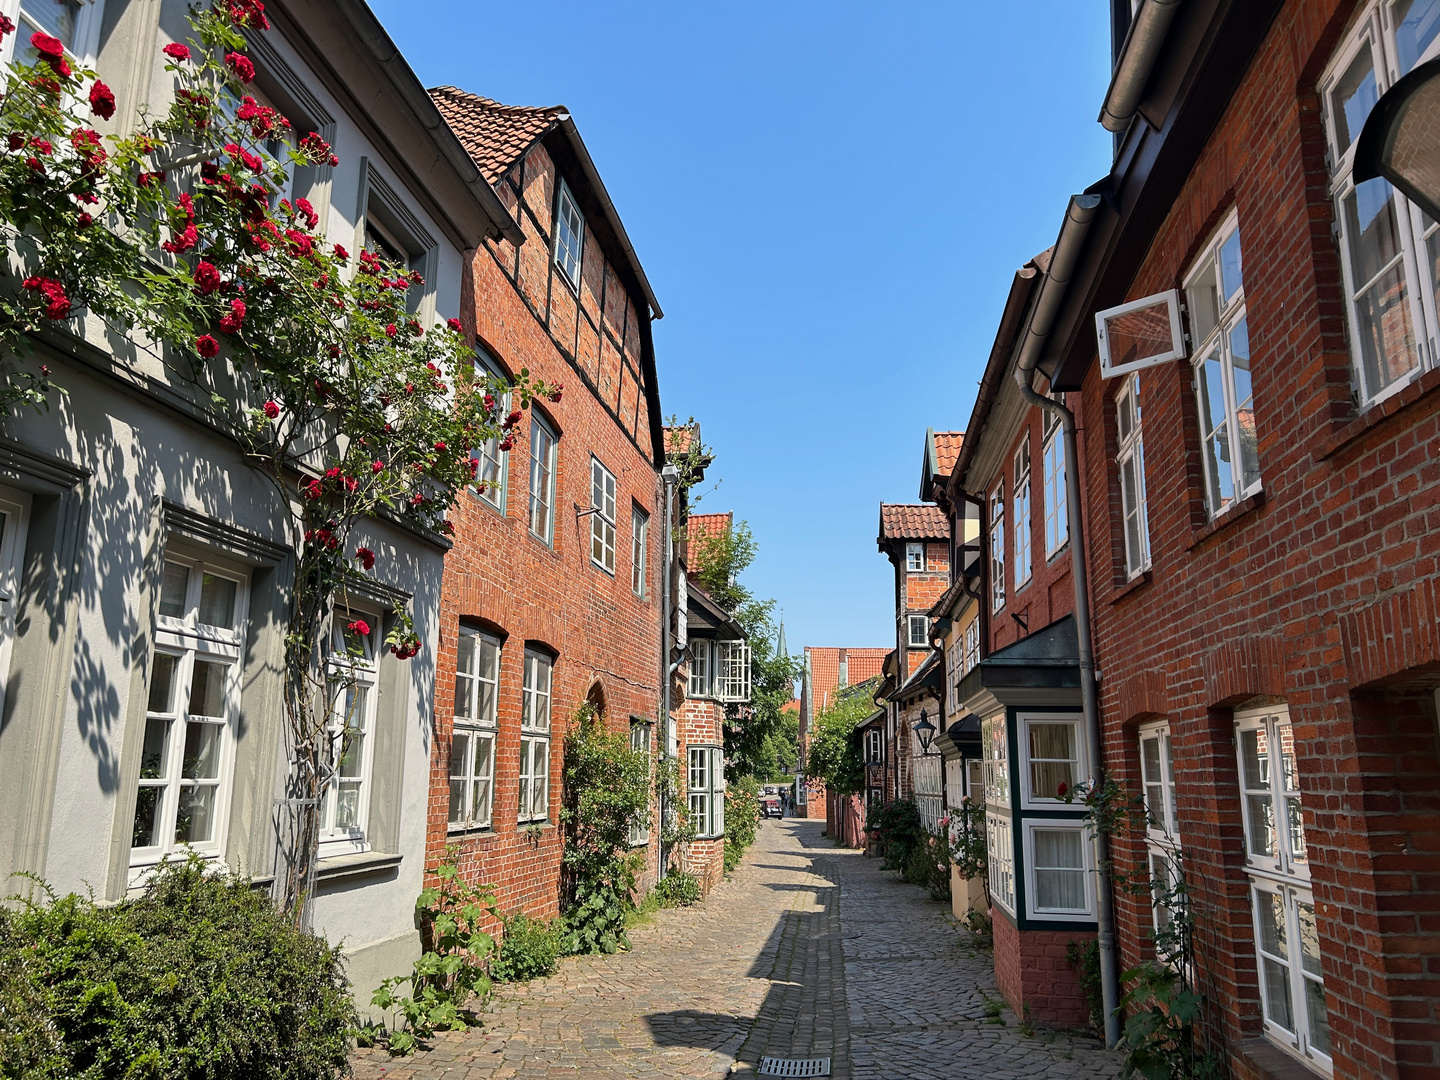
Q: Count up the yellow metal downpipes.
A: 0